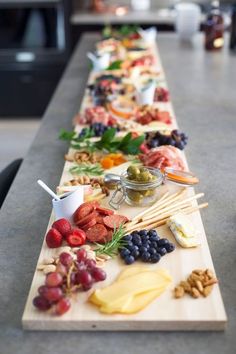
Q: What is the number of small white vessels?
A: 4